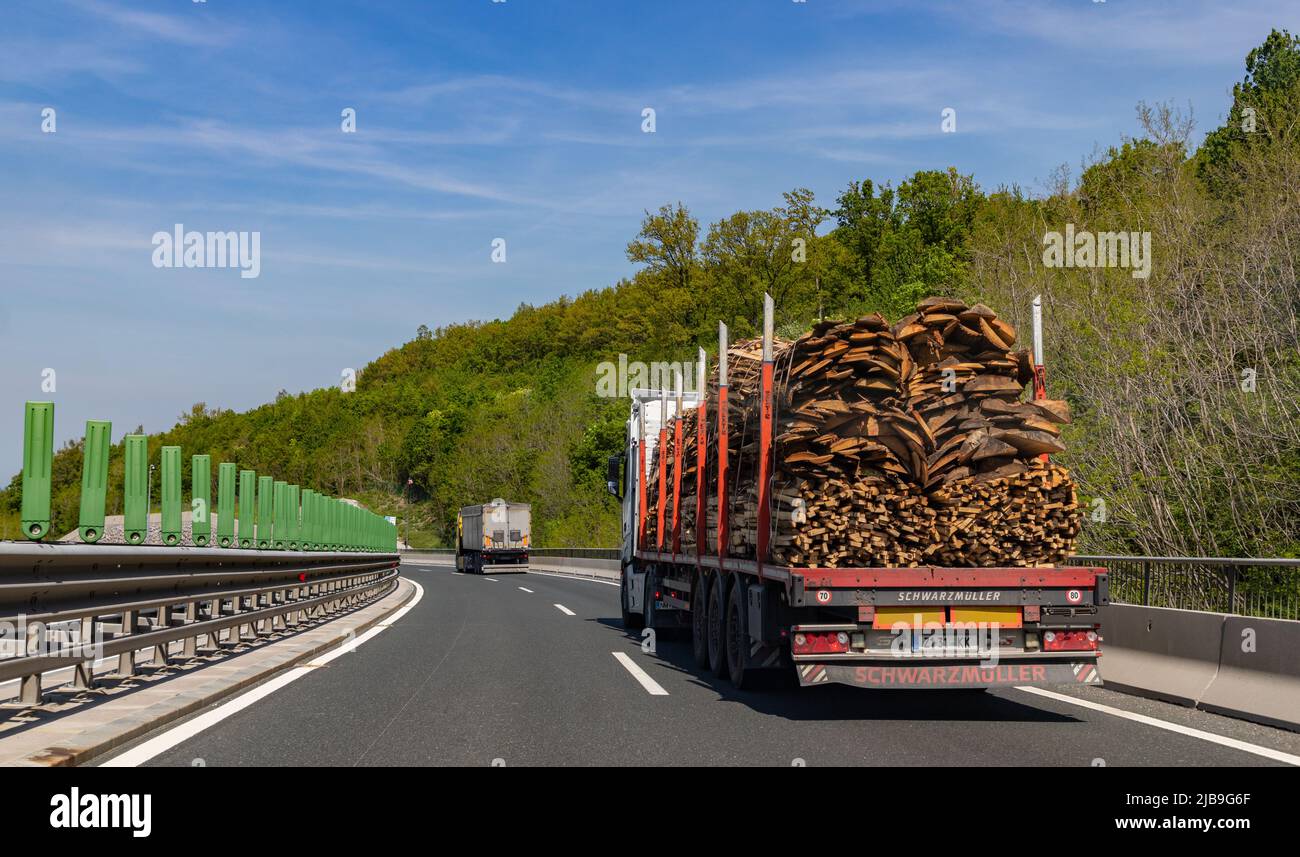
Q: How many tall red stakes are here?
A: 7